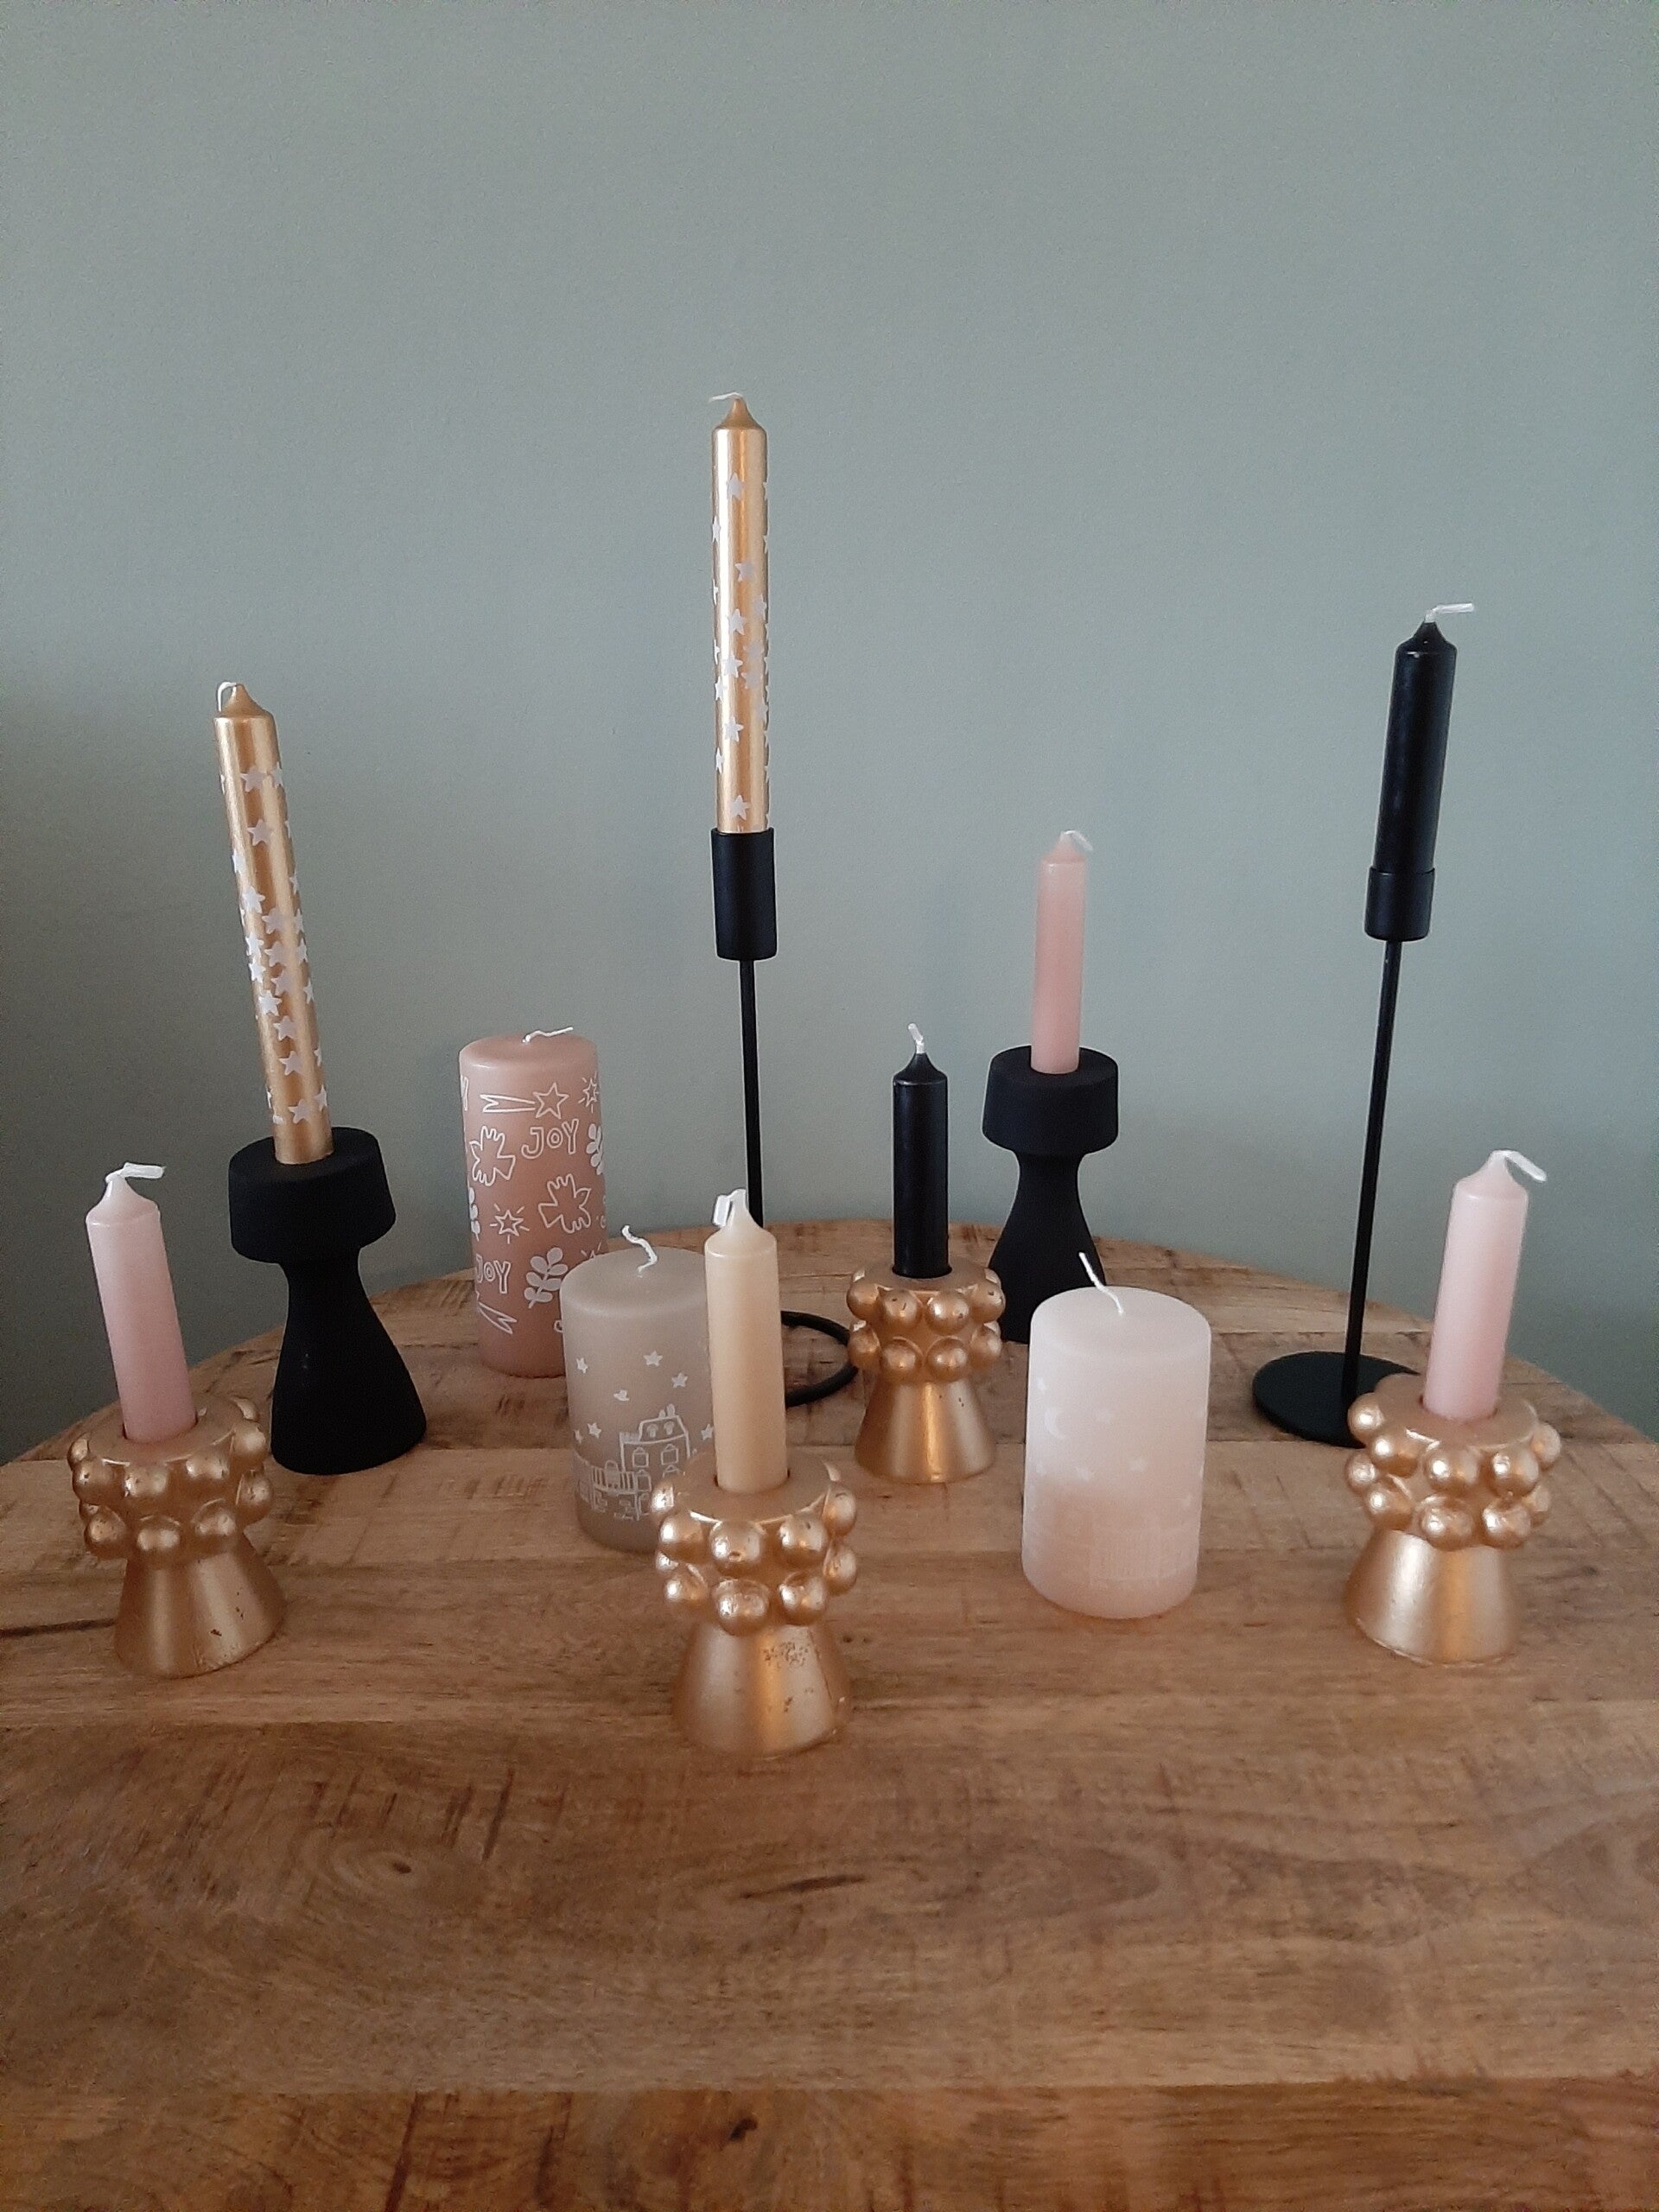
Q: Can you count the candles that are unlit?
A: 11